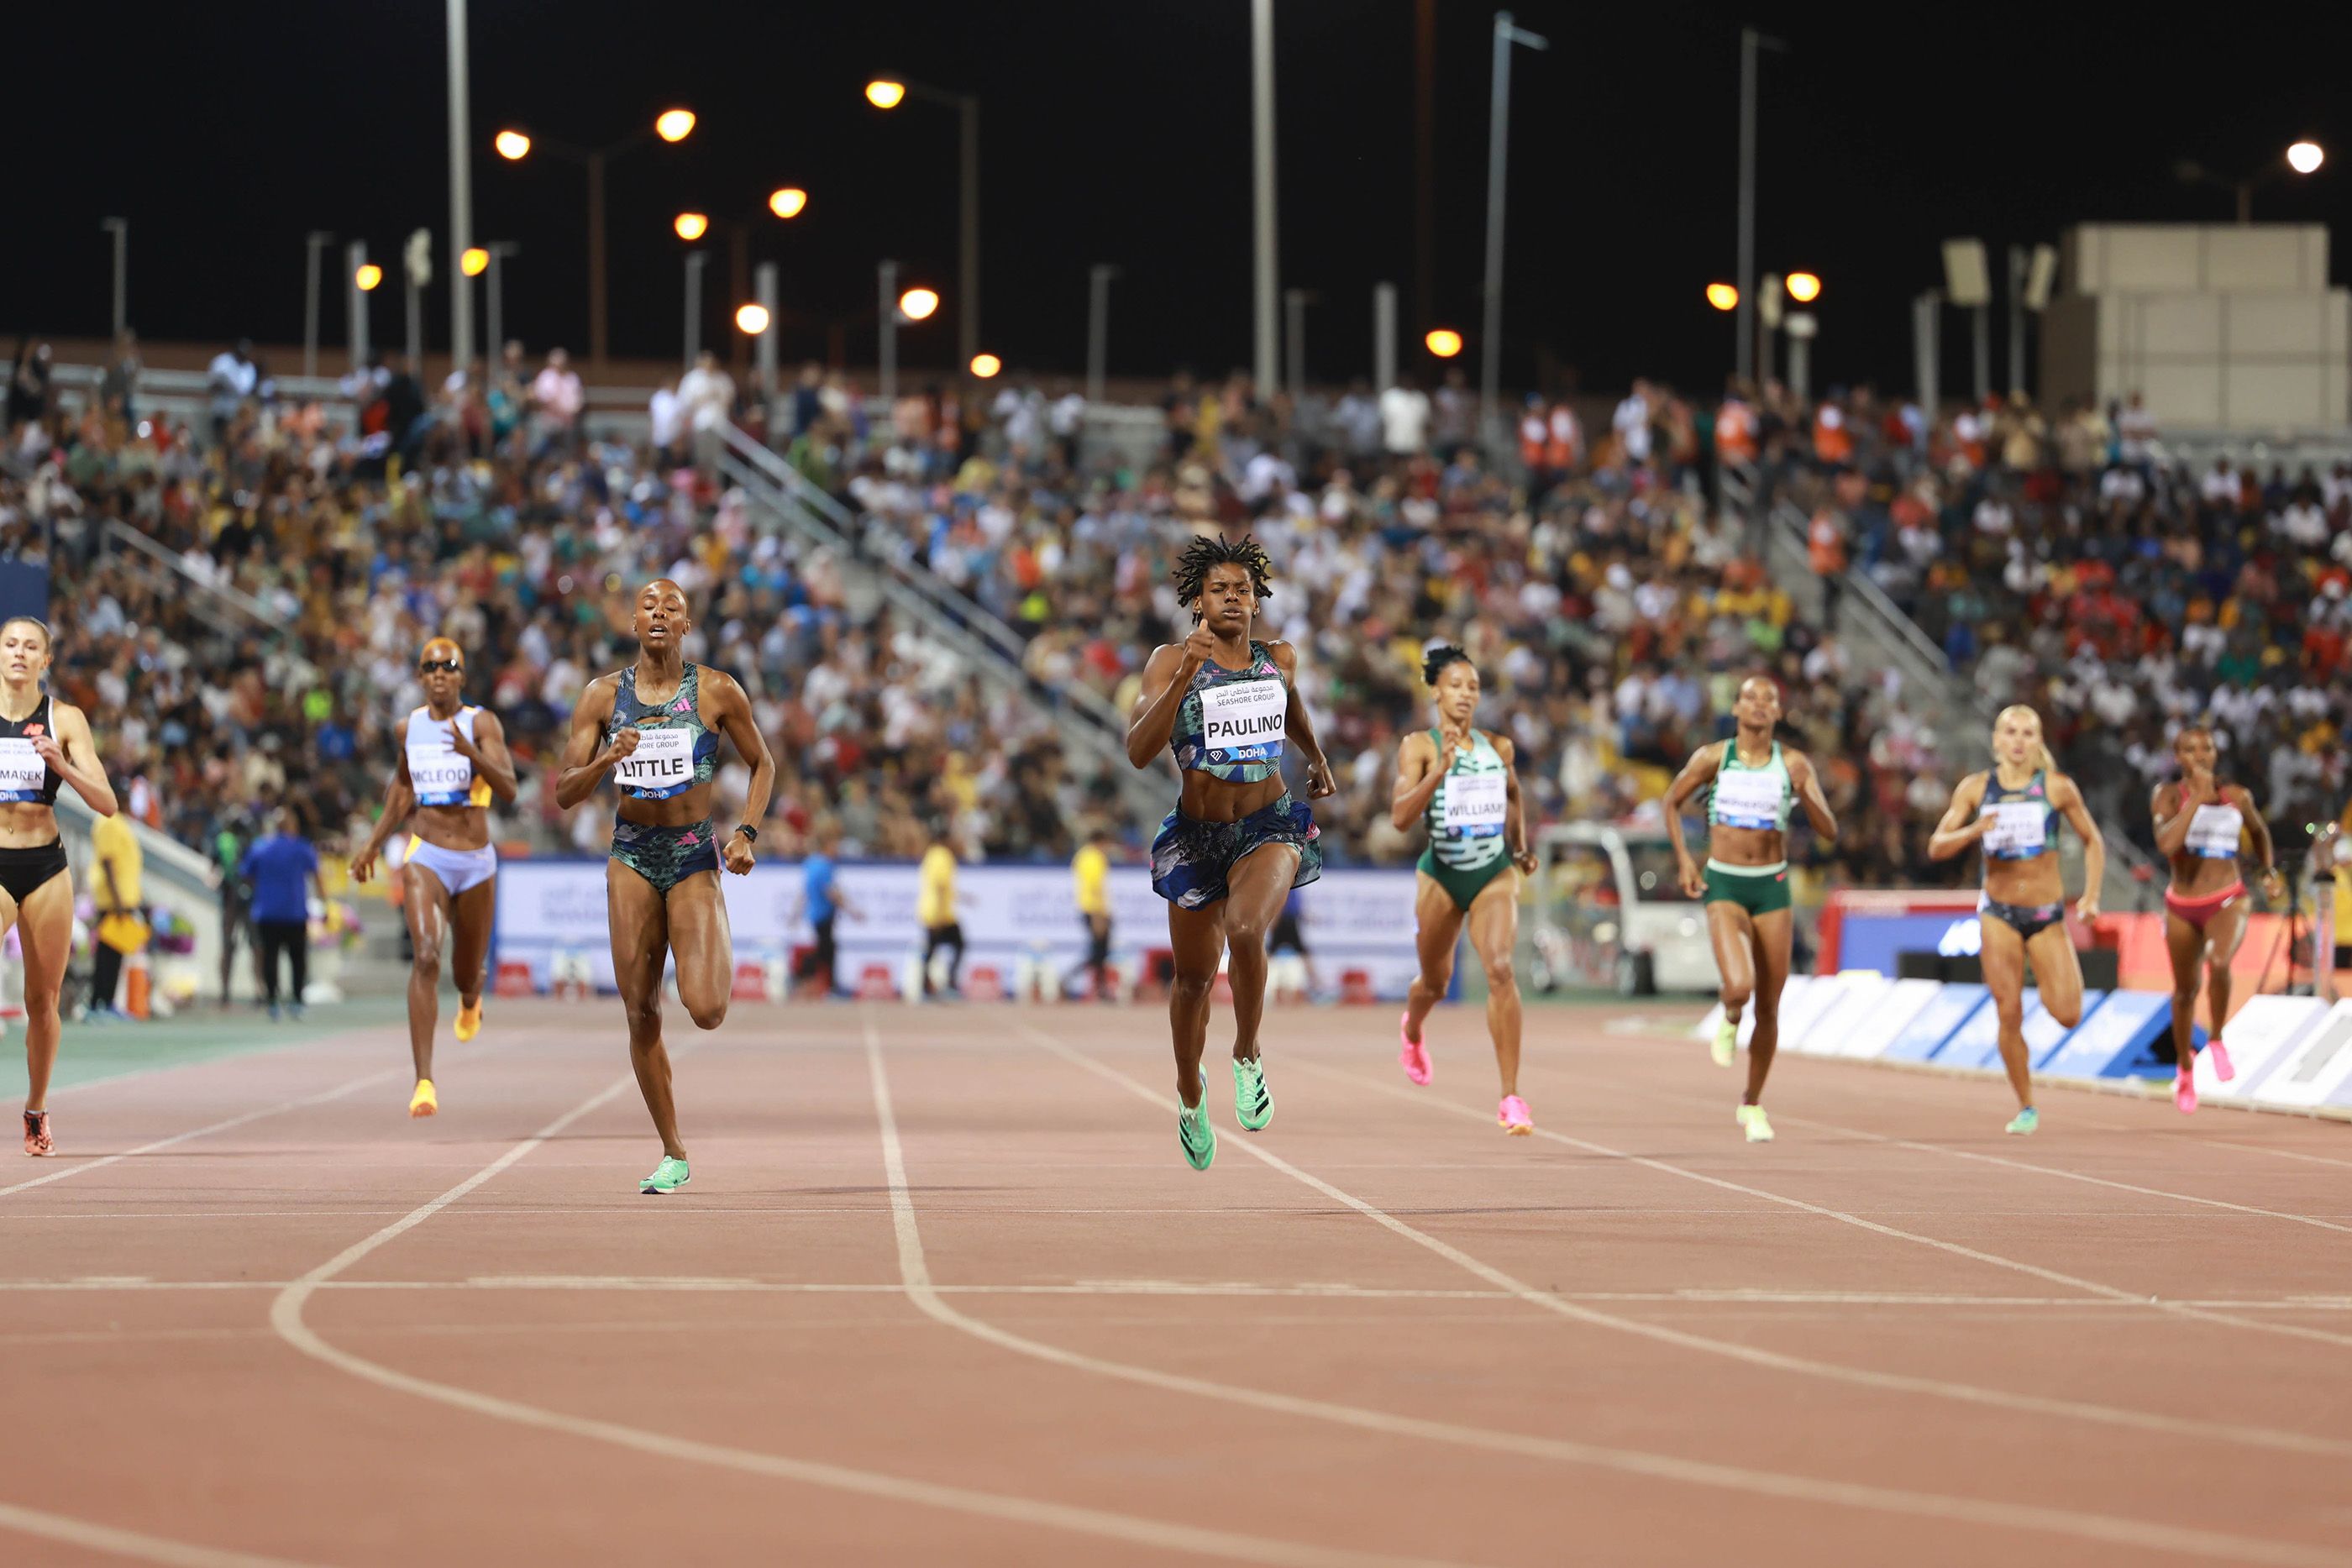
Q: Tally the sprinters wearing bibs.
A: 8